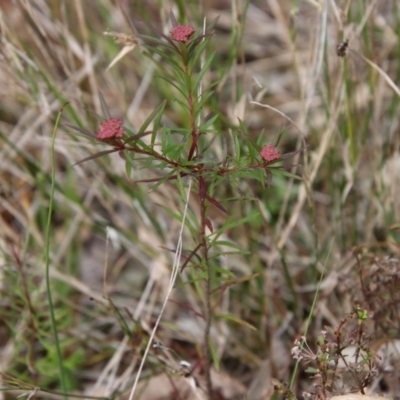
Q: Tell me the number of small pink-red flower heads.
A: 3